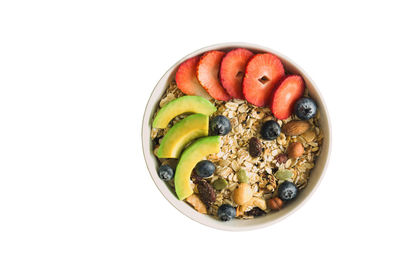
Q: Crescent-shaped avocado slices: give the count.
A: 3